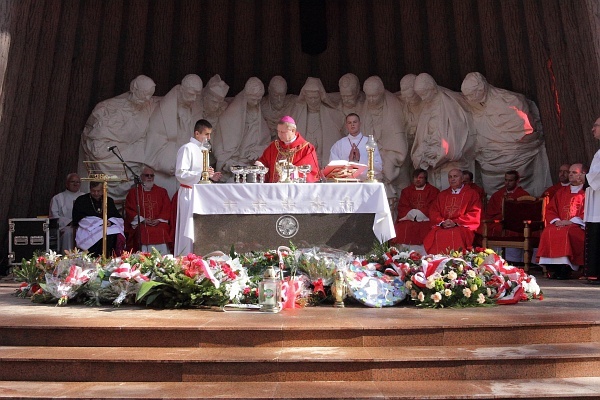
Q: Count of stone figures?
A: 11